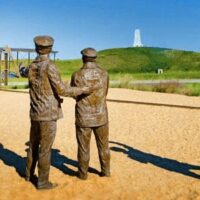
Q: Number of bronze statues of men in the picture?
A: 2